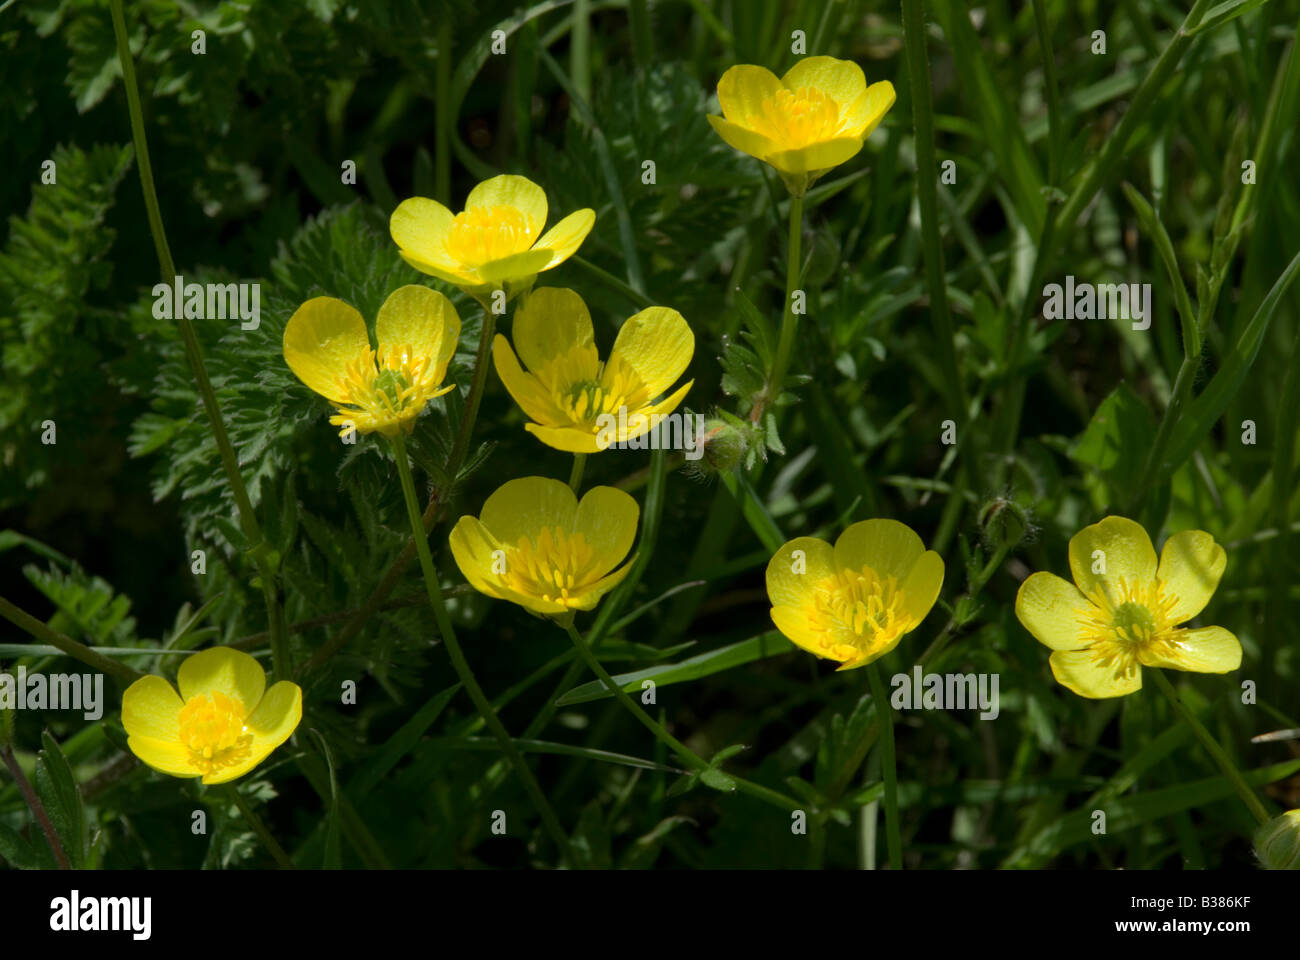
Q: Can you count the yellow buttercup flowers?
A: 8